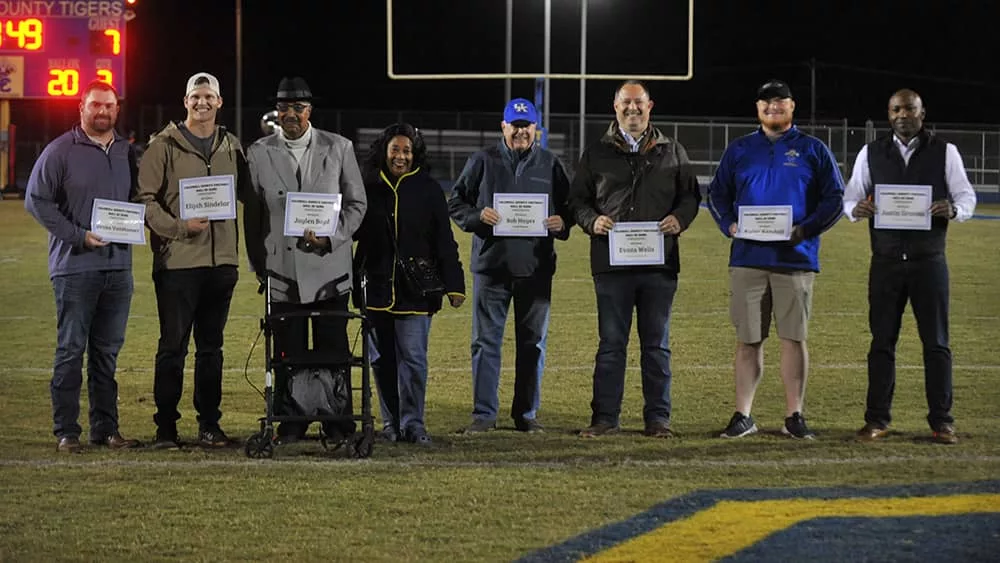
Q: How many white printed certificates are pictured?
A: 7